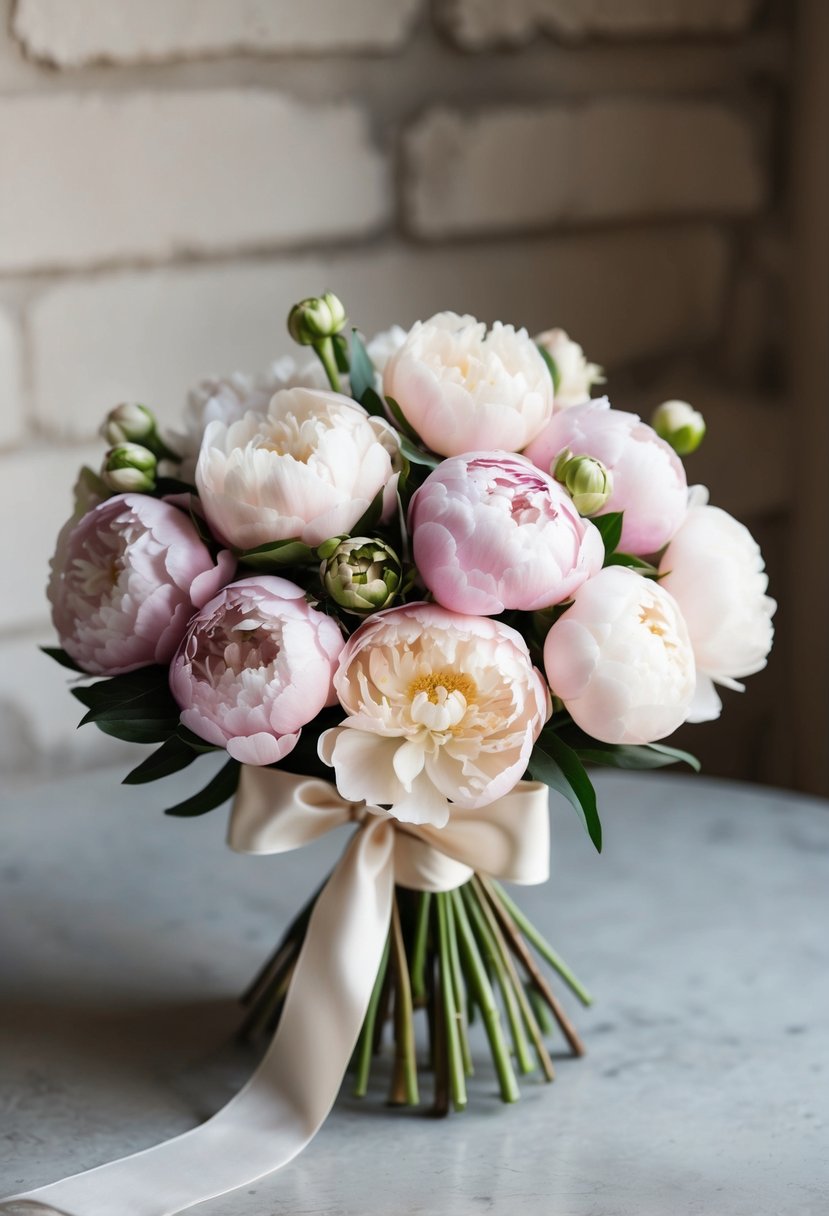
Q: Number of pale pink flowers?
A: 4